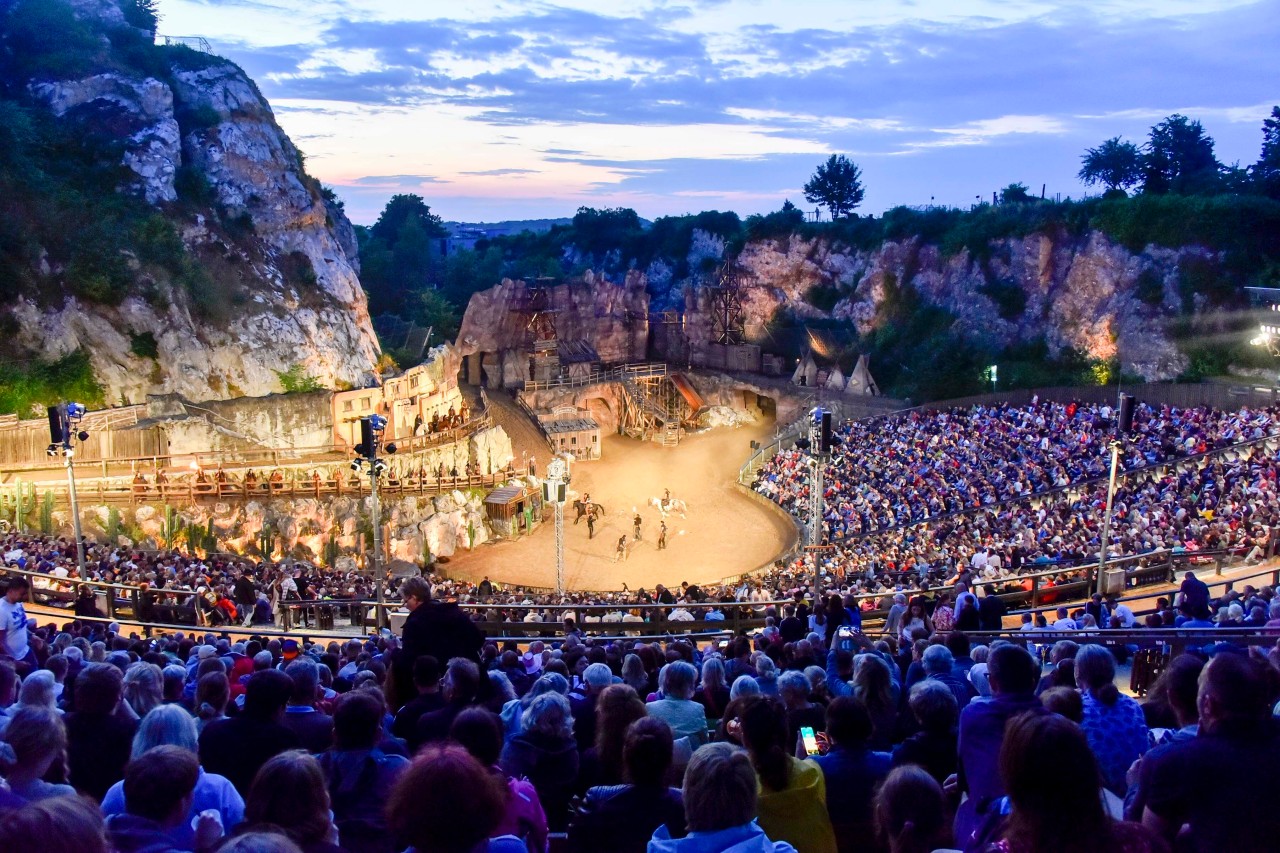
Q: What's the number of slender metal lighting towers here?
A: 5